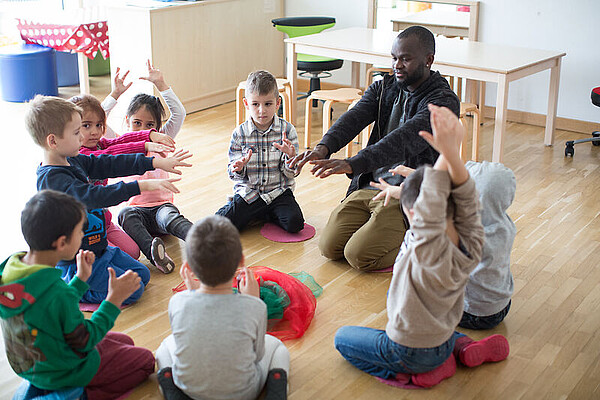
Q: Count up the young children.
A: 8